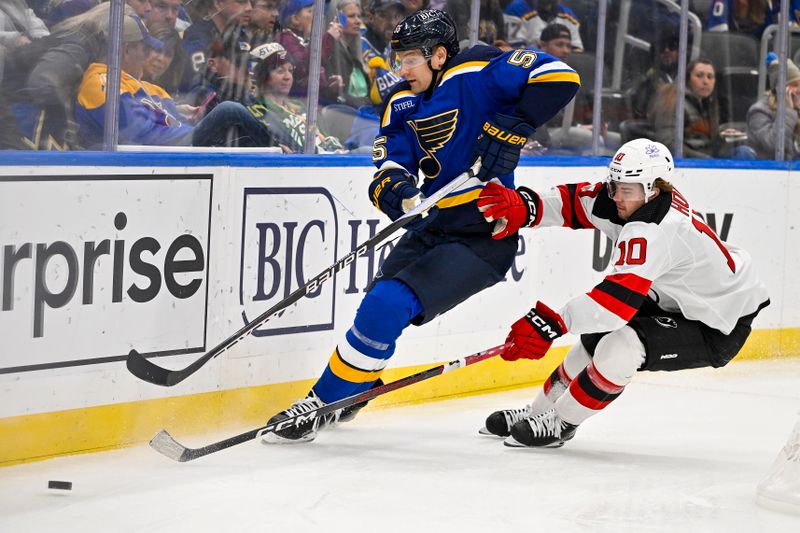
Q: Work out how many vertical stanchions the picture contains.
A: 6